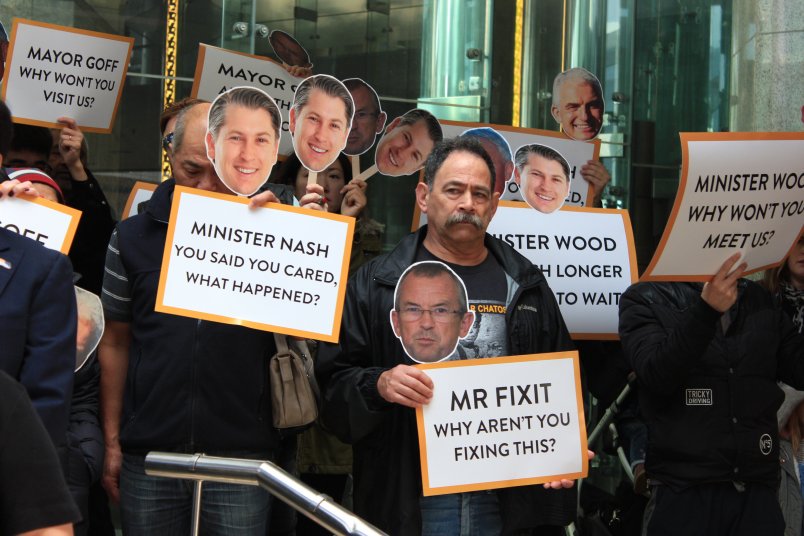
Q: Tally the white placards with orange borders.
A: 9